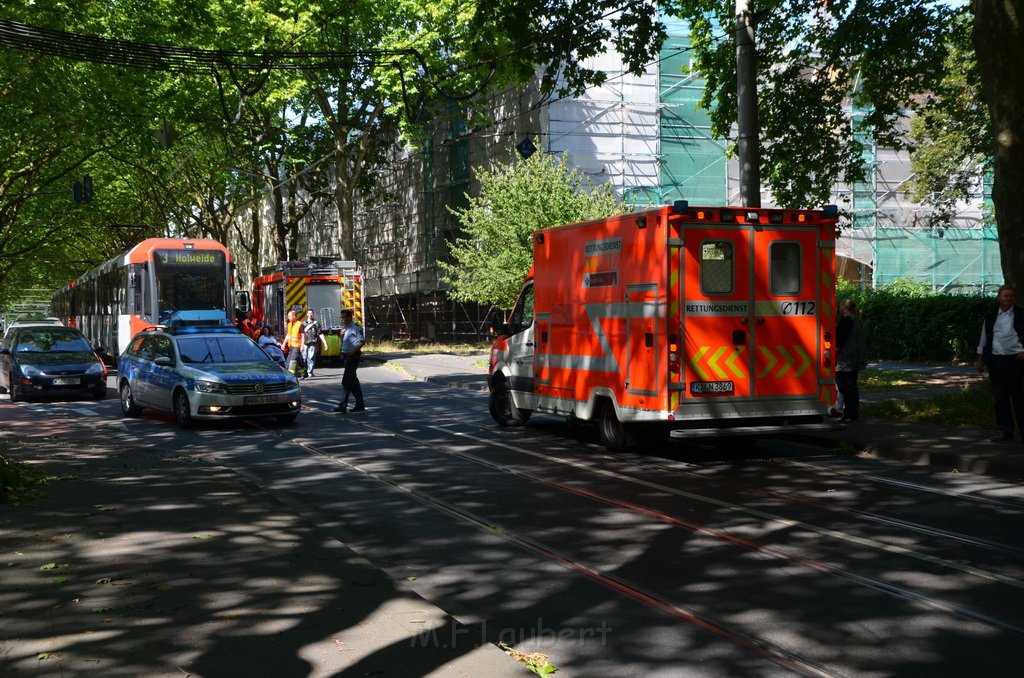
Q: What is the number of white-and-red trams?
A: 1